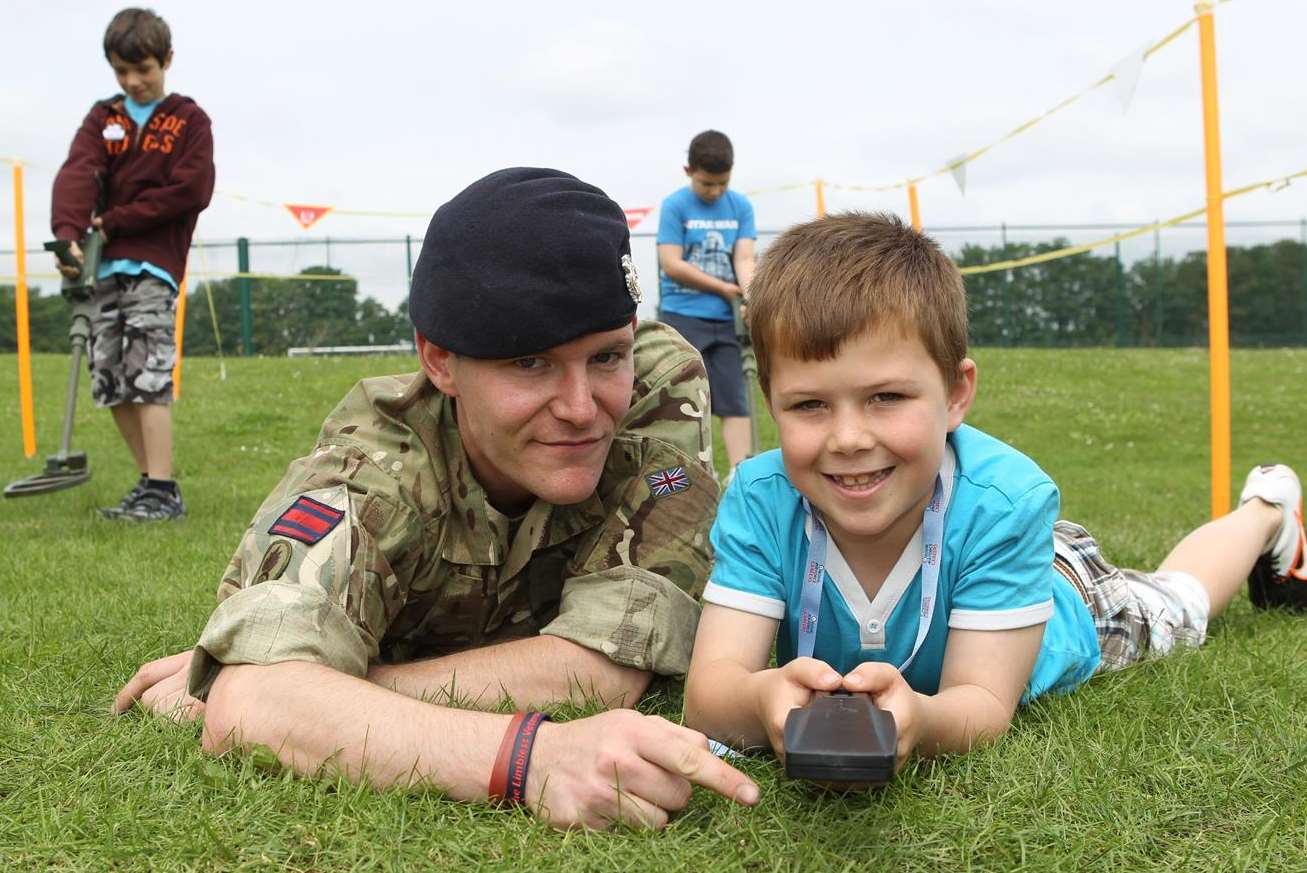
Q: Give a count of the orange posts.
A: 5